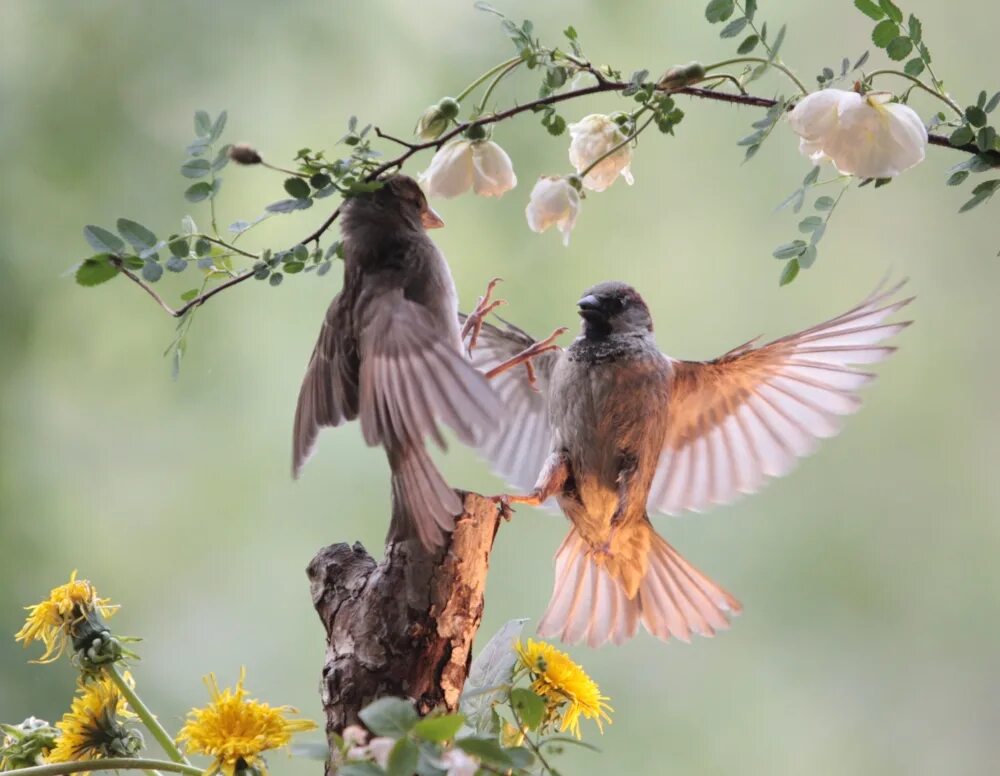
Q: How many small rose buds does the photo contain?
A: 3